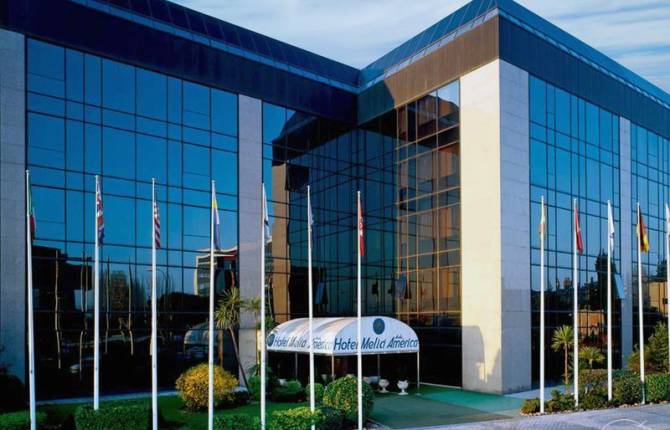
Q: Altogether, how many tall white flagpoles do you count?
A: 12